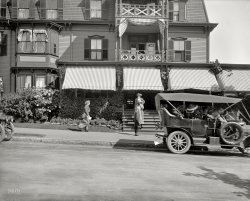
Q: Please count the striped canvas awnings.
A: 4